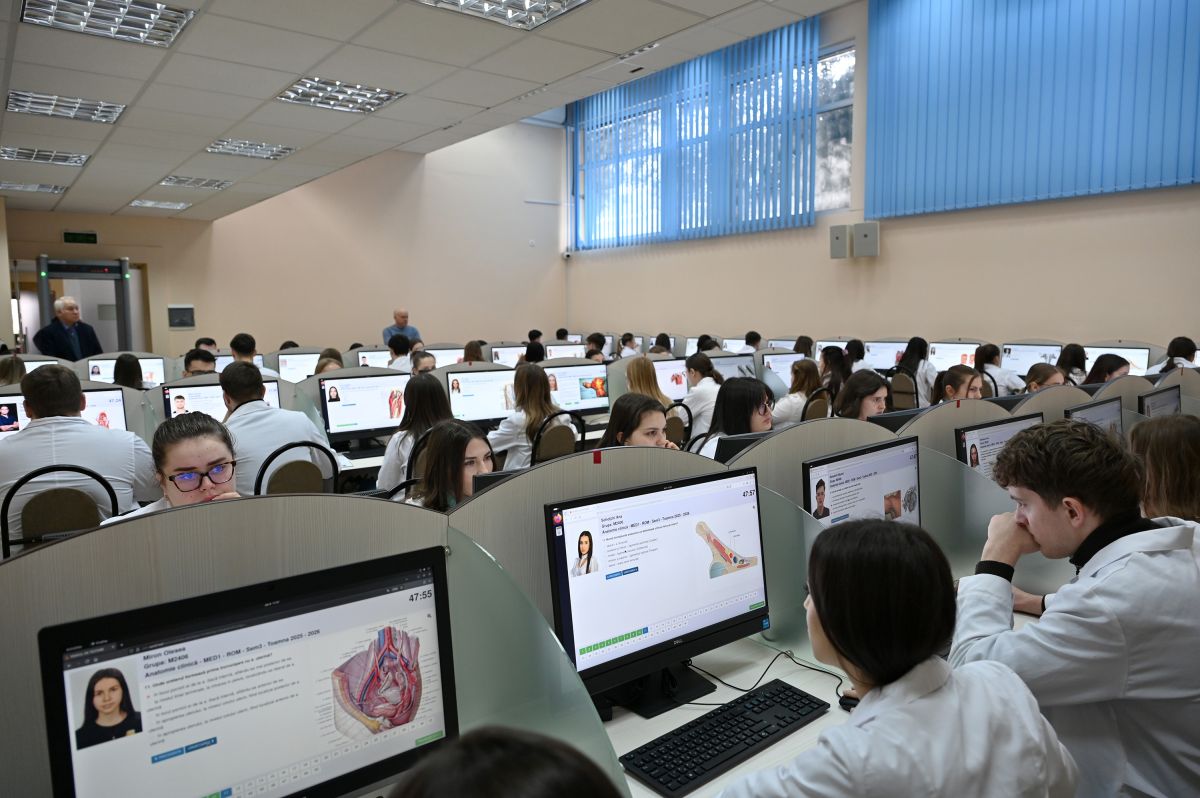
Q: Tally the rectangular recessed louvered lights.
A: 9